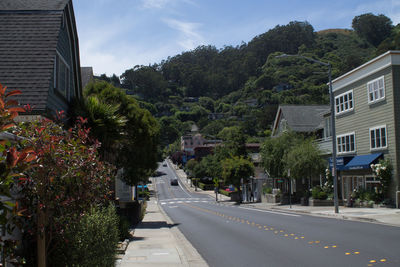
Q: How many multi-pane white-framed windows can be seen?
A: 4